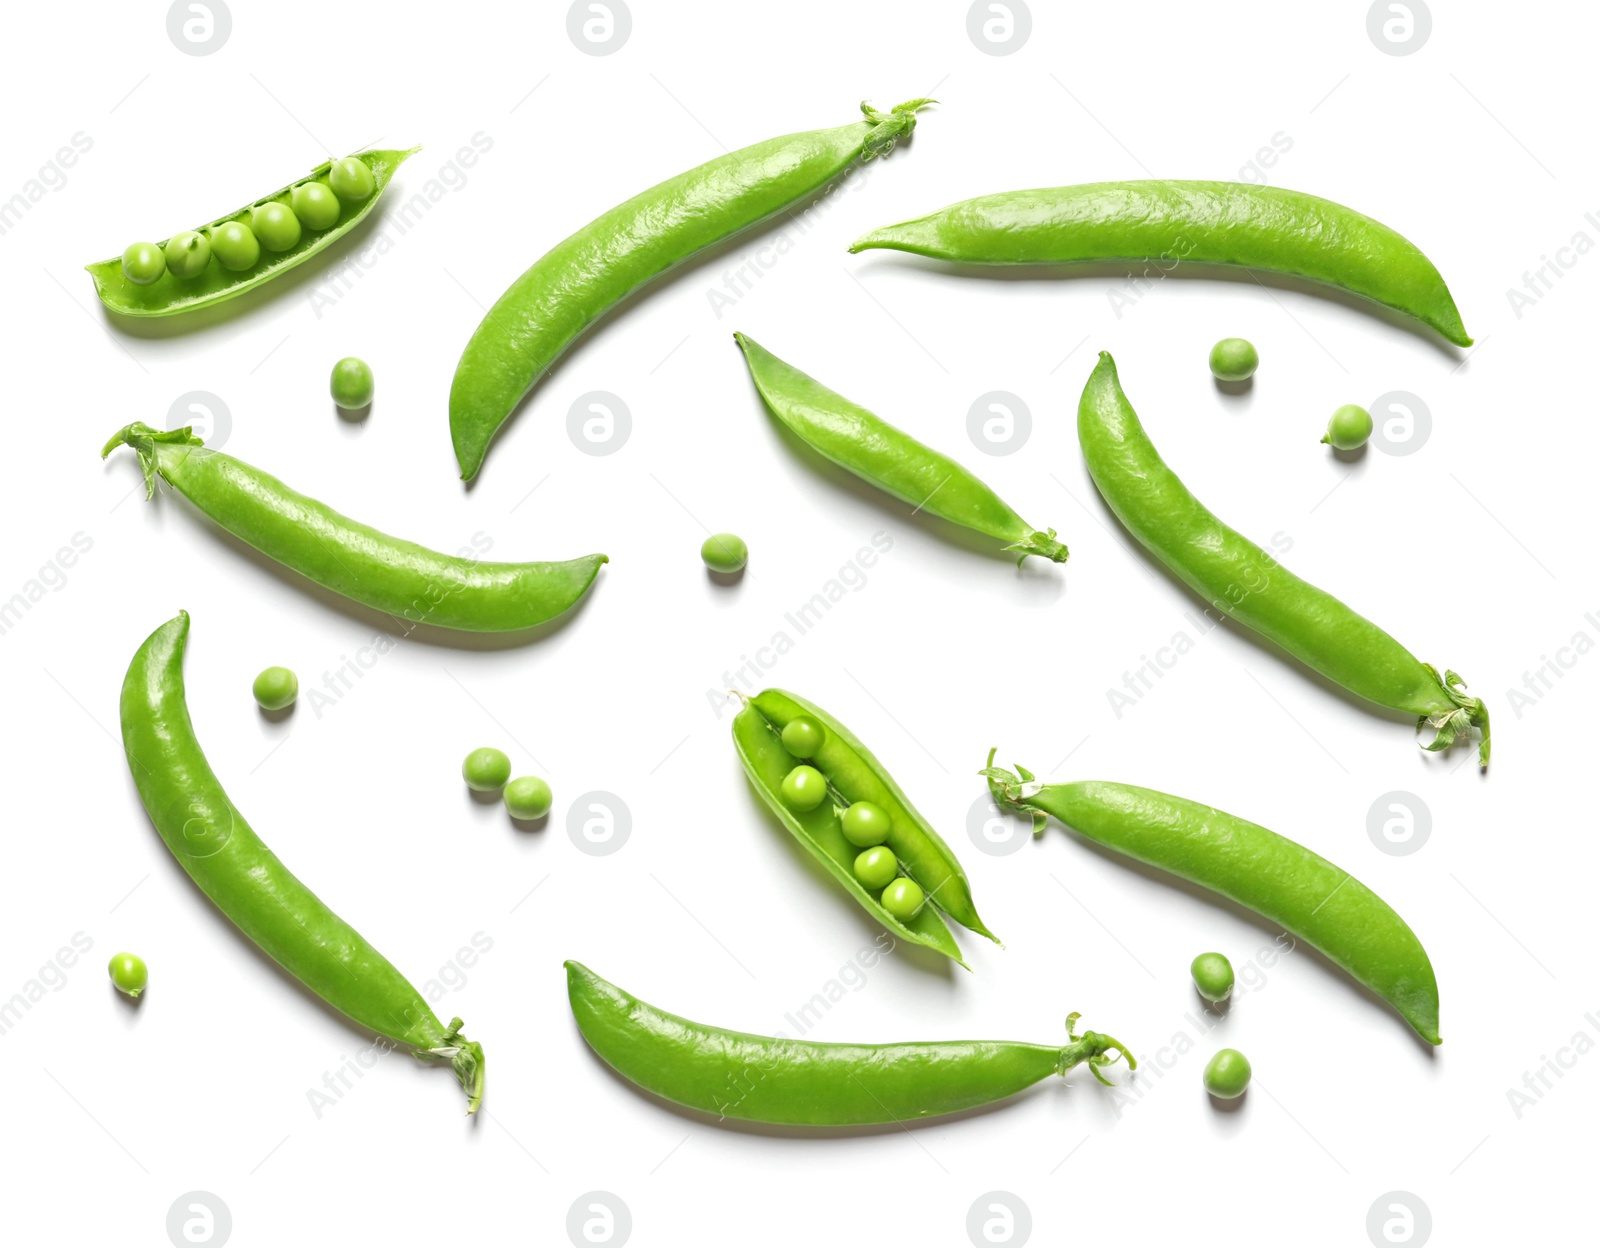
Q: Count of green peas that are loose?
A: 10